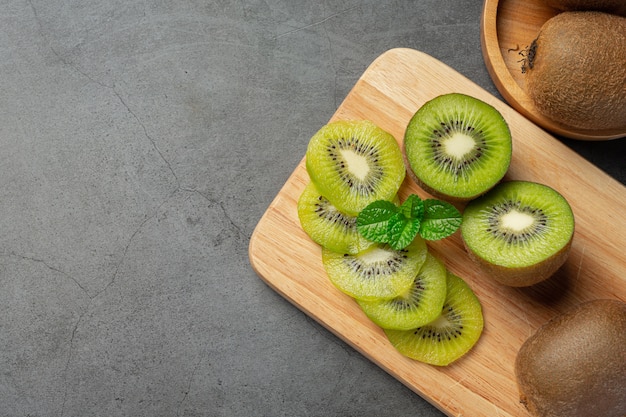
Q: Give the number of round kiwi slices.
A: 5